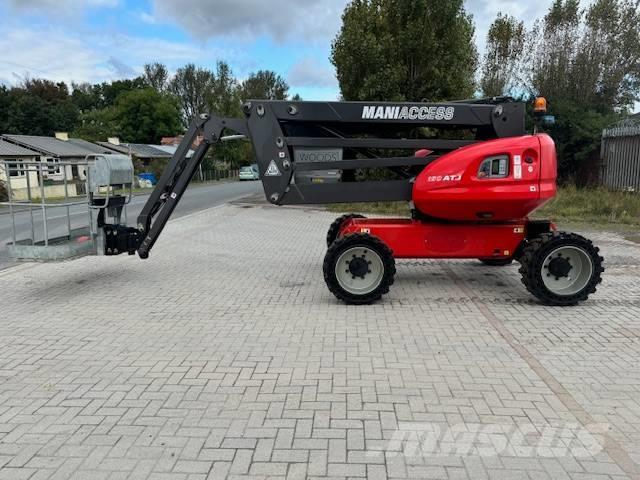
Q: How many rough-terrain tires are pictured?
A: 4